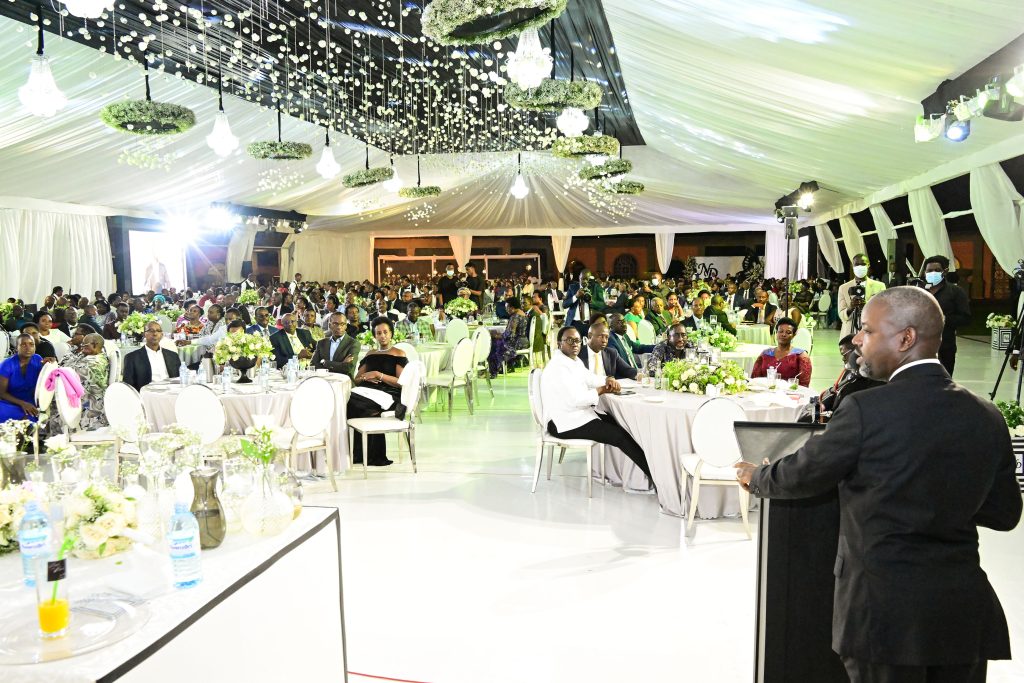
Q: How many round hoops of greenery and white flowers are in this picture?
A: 9